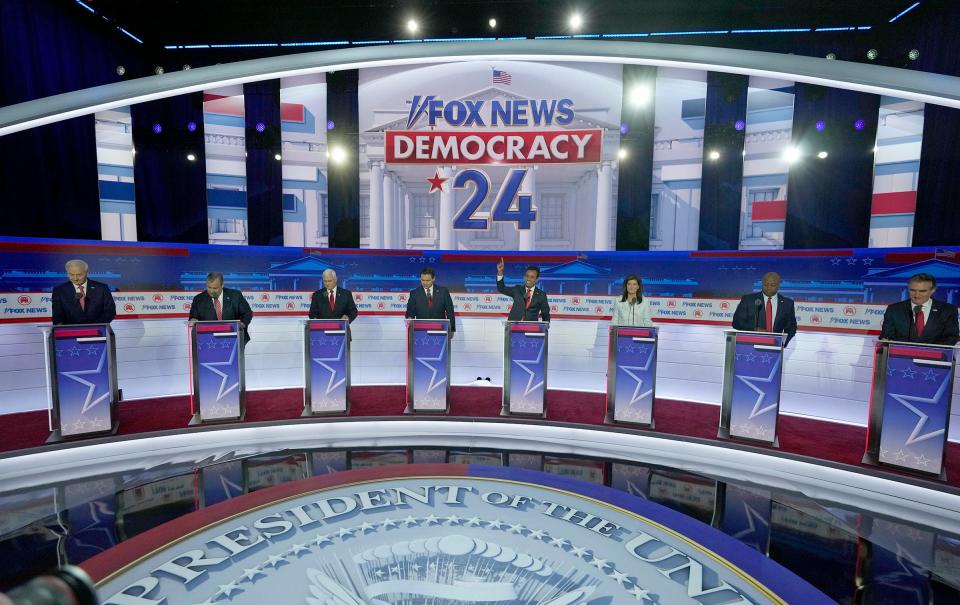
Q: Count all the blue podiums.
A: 8